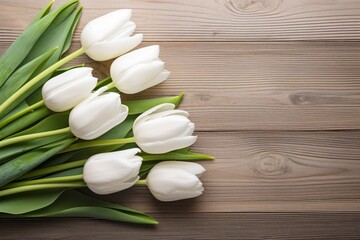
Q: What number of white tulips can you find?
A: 7